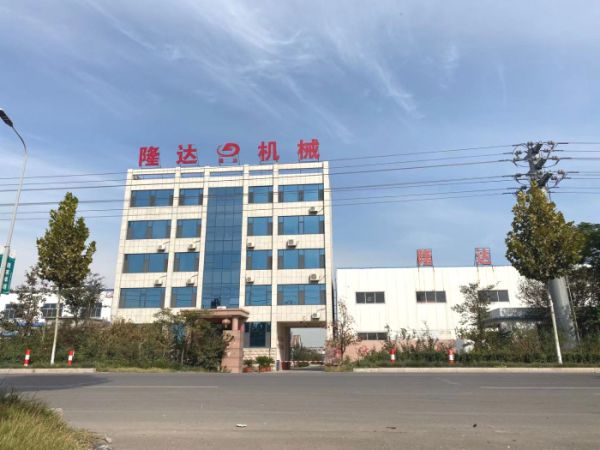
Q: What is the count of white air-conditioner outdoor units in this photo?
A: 10